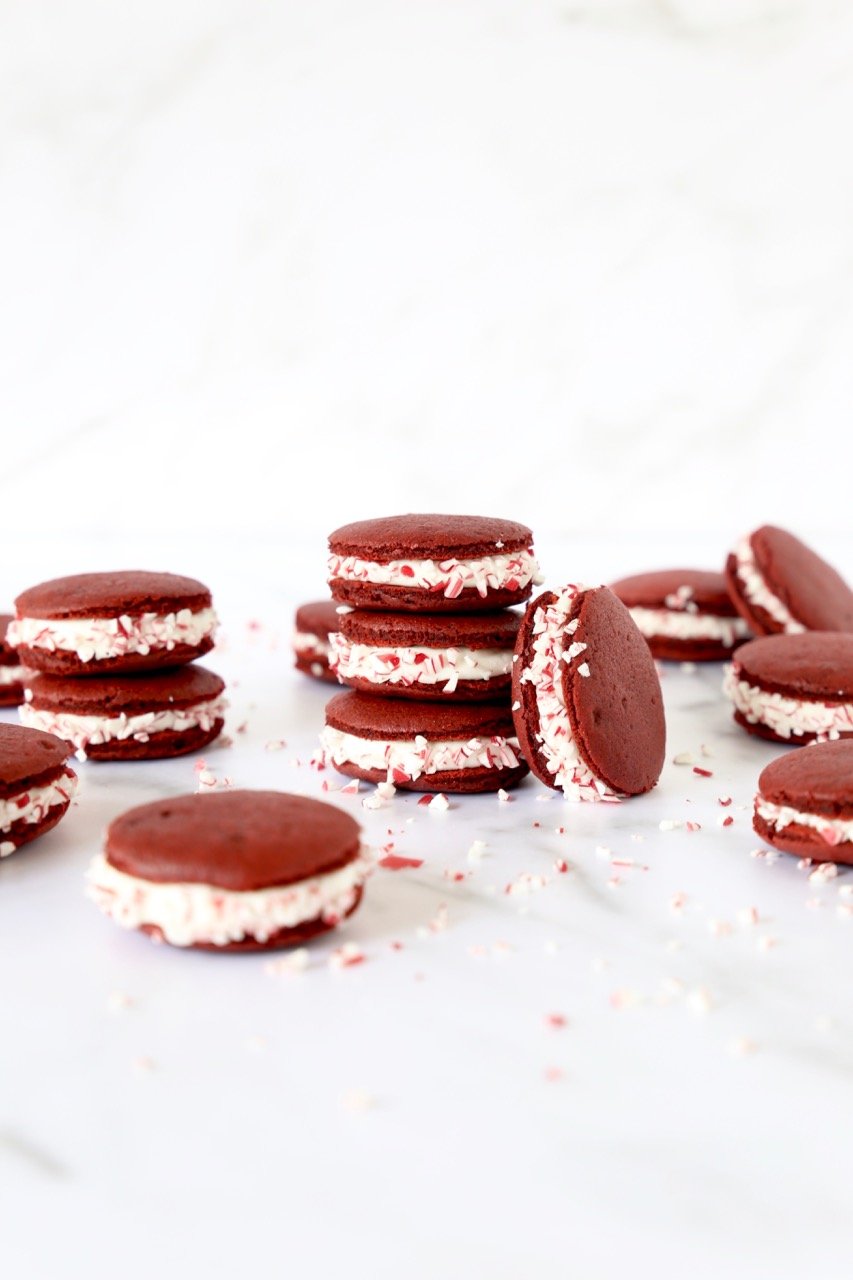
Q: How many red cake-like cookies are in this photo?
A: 14